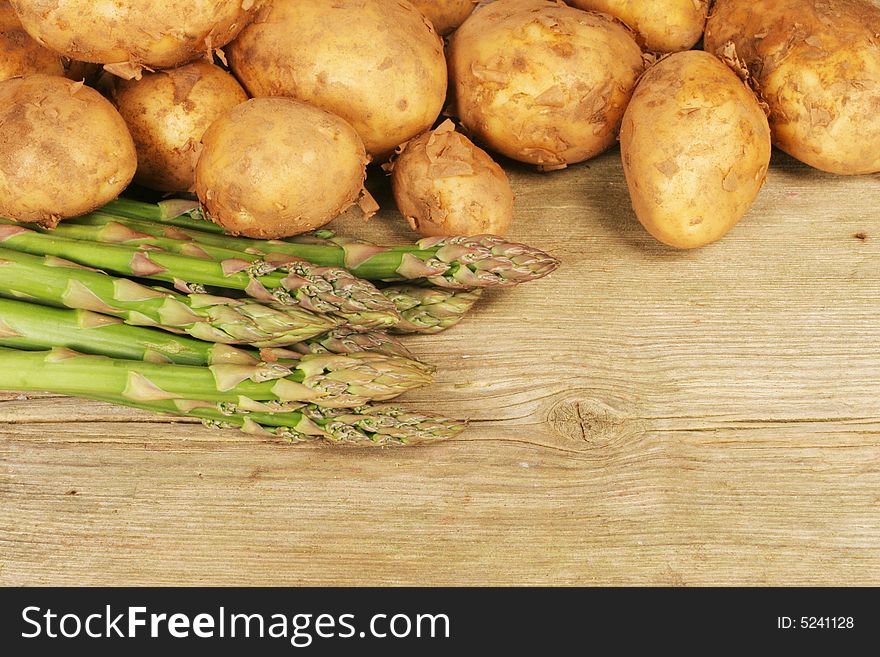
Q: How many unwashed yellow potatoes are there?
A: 12